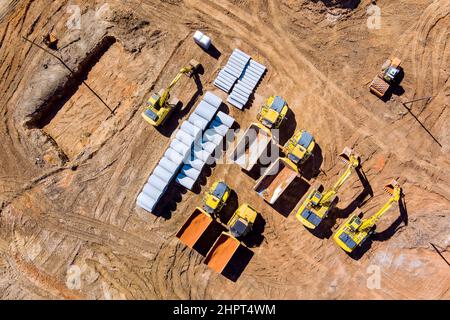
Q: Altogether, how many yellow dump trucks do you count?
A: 4